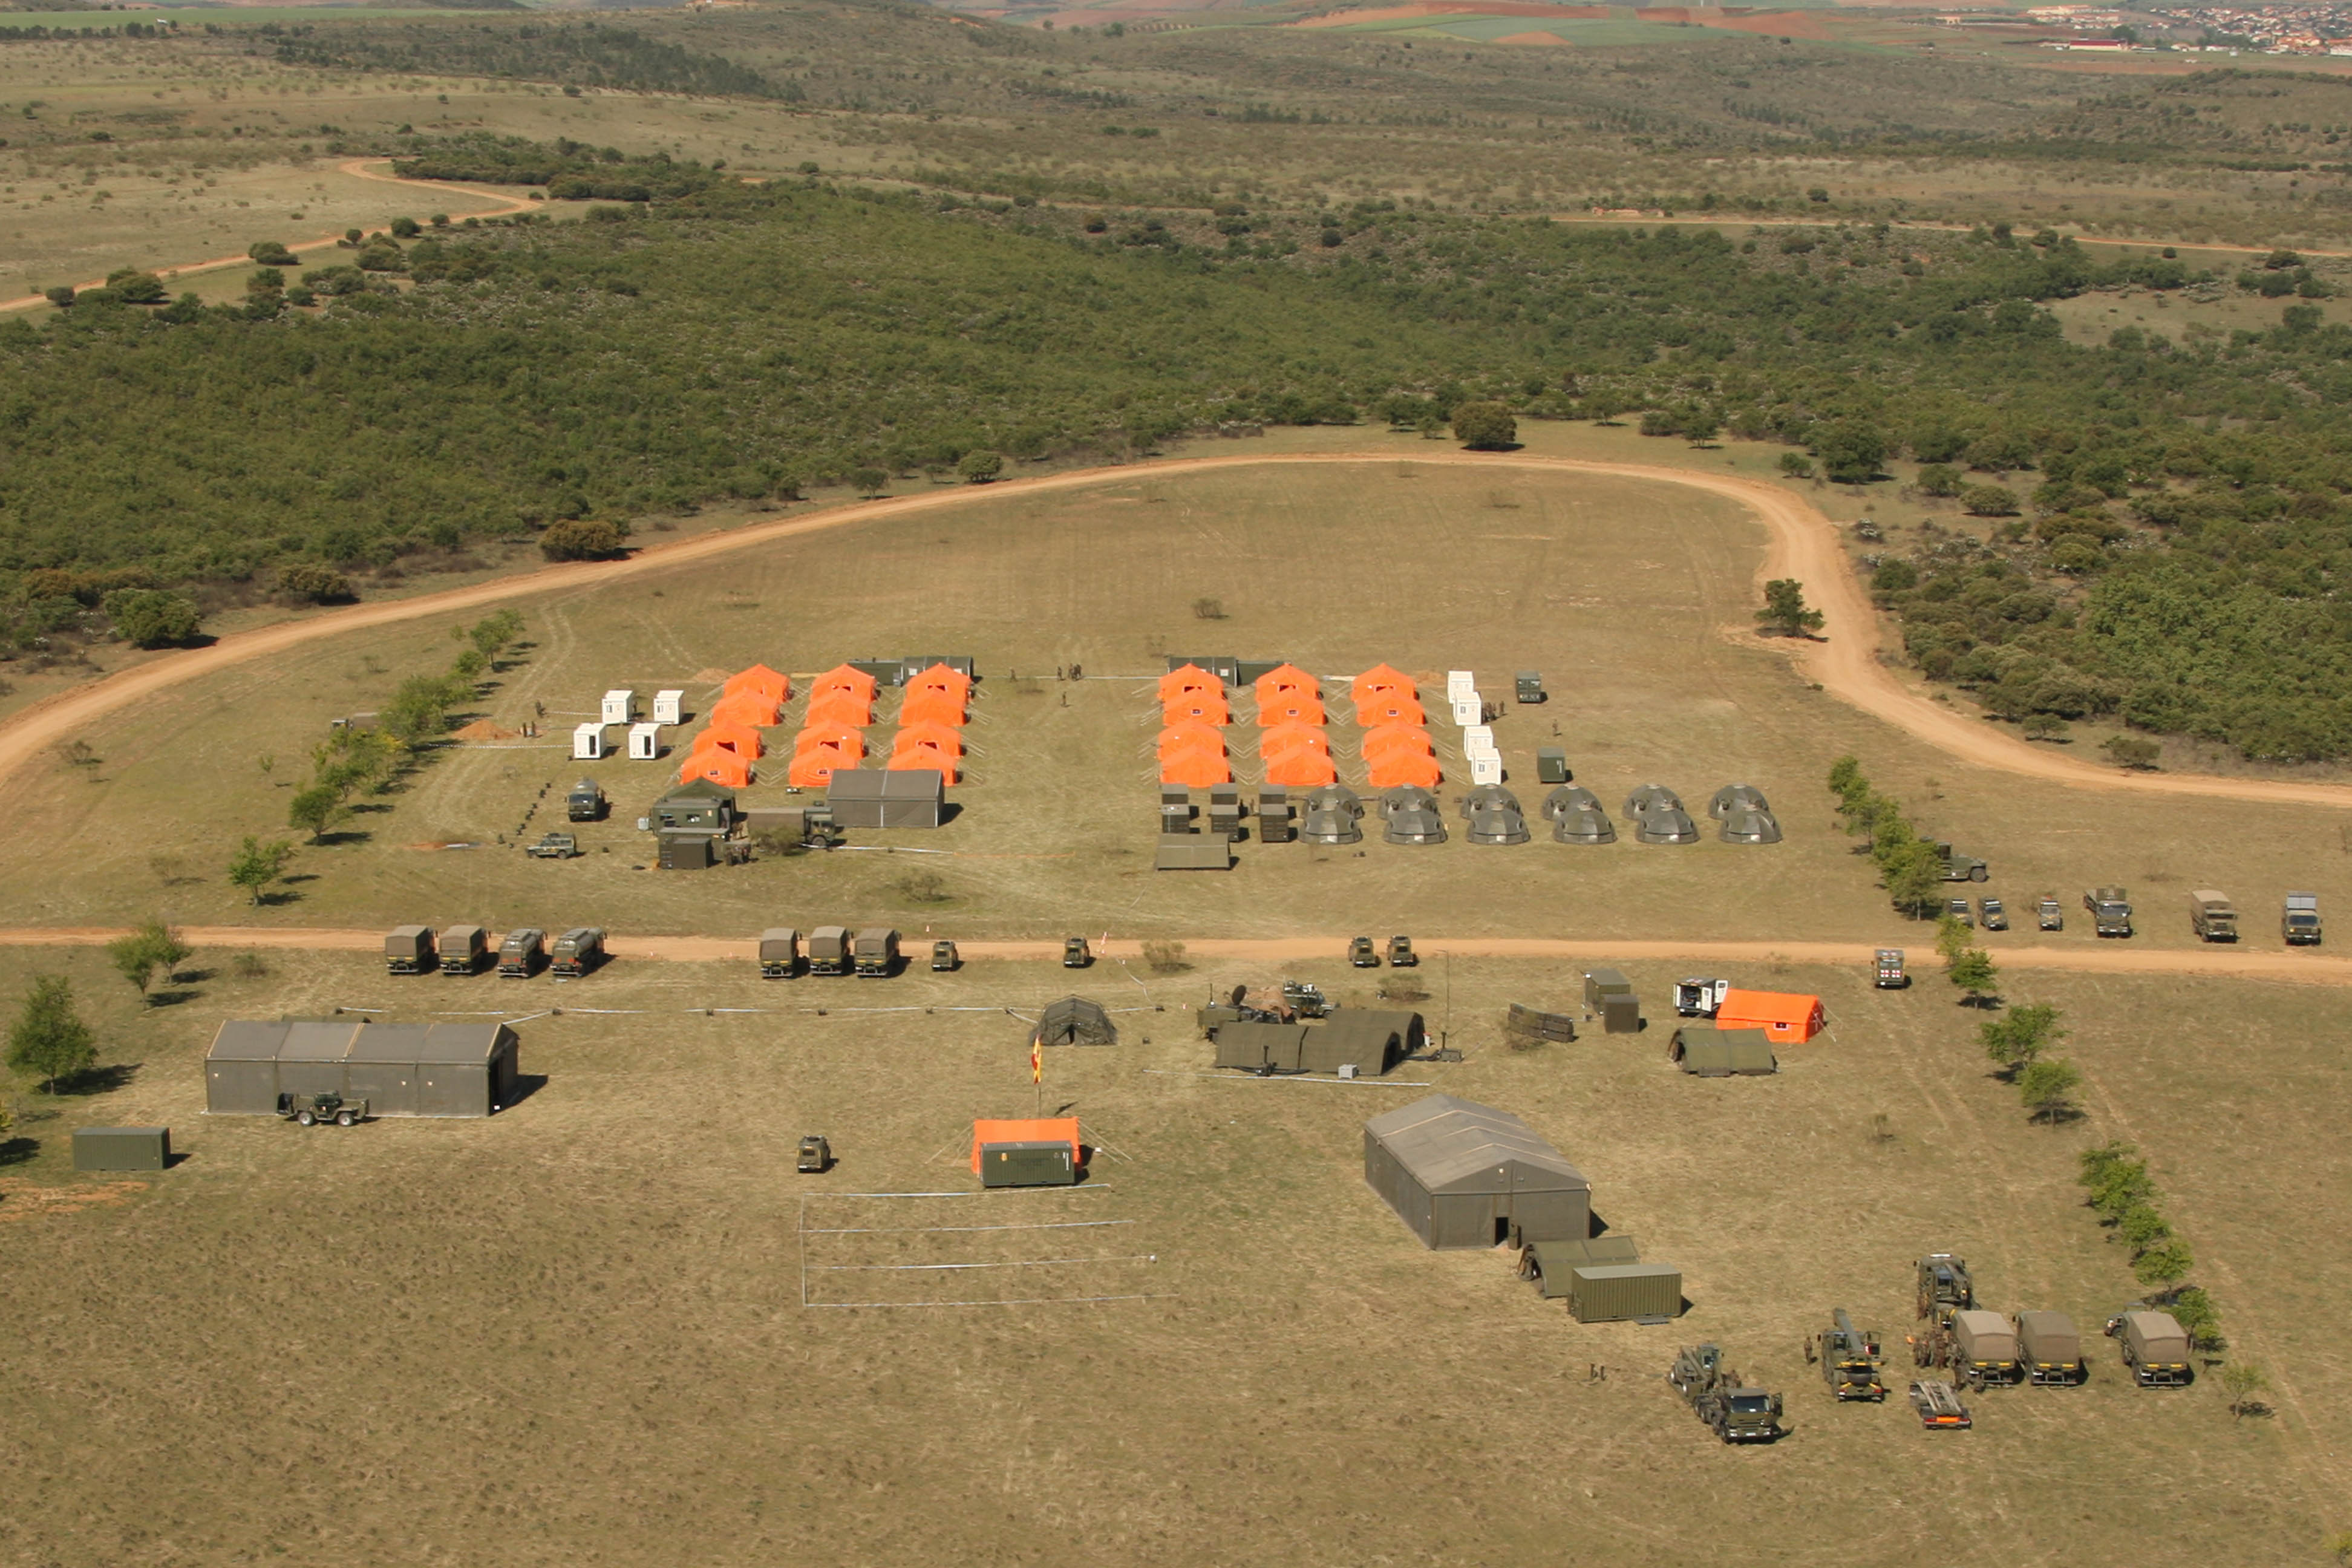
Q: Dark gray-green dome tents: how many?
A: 12